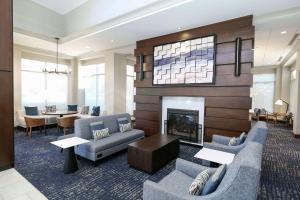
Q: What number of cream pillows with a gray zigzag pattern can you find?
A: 4